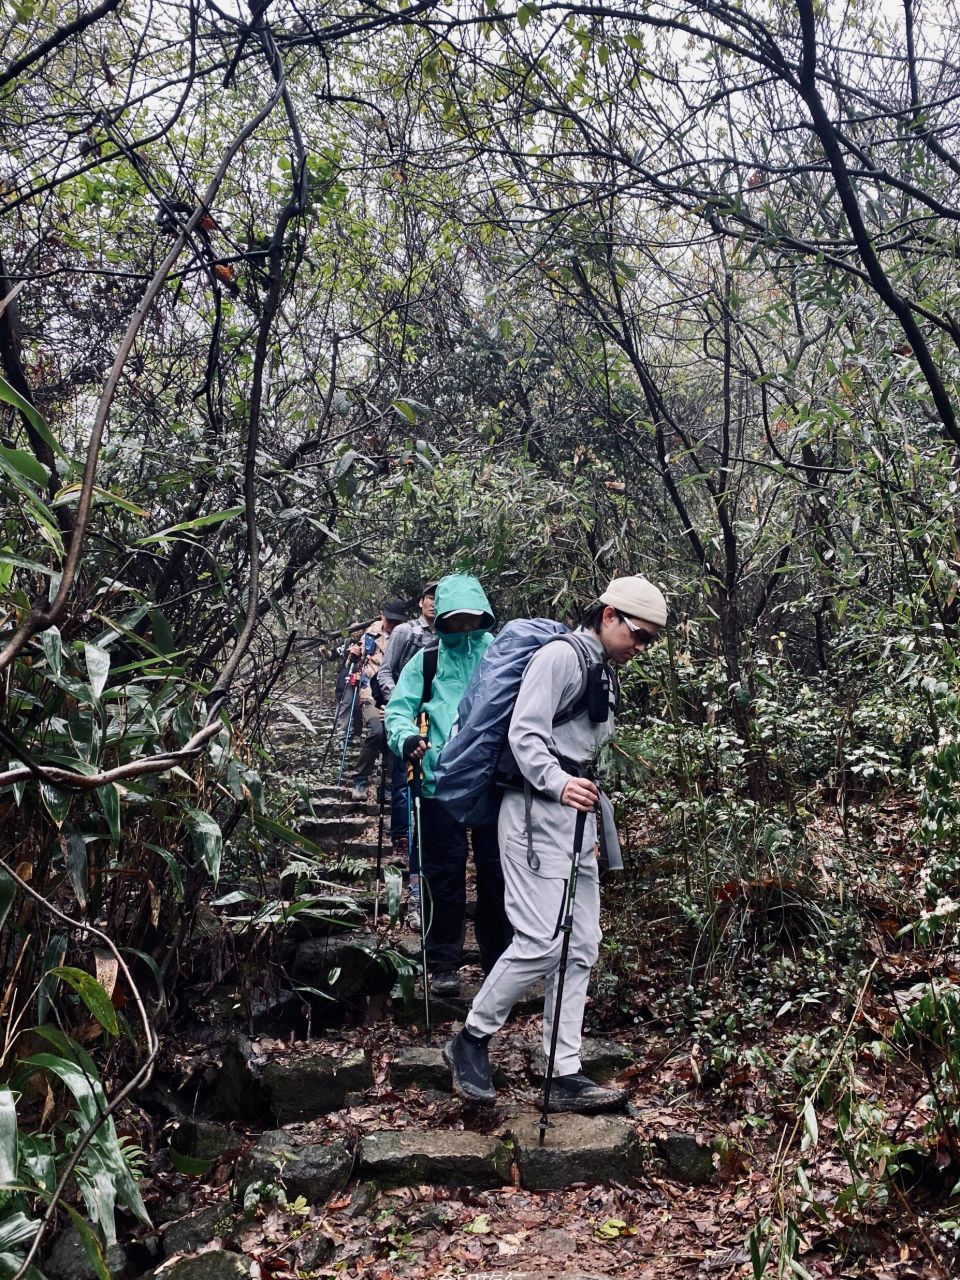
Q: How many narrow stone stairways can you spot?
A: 1